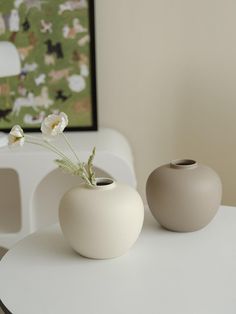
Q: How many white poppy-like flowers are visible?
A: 2